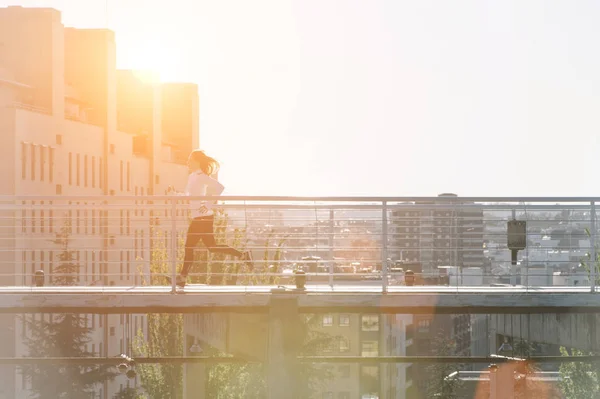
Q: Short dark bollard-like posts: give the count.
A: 3